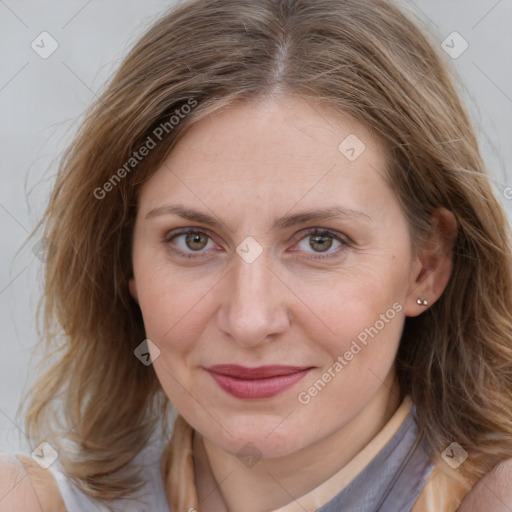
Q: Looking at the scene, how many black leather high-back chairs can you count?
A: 0